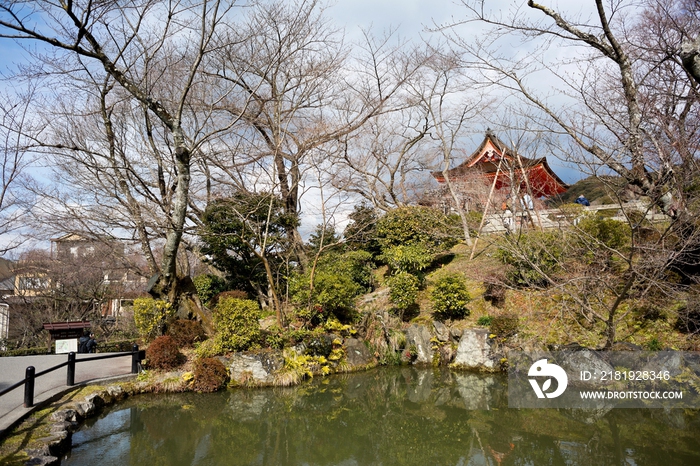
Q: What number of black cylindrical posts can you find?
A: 3